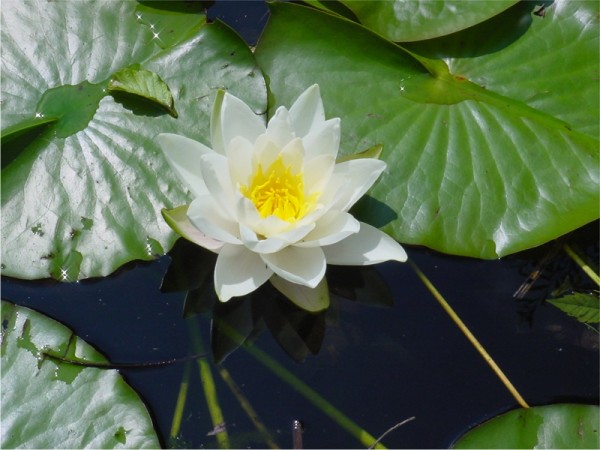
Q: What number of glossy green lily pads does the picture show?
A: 5